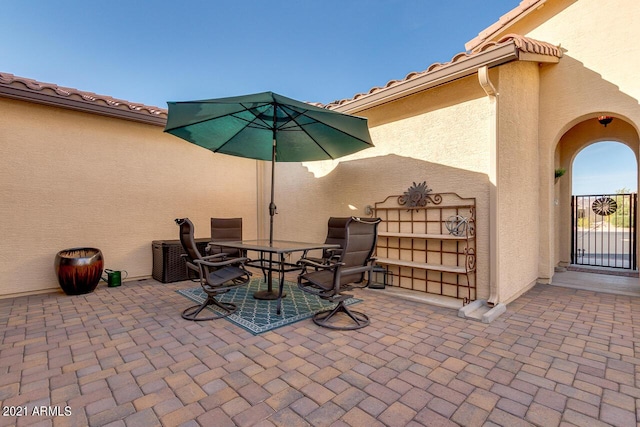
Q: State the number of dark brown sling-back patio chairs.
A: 4